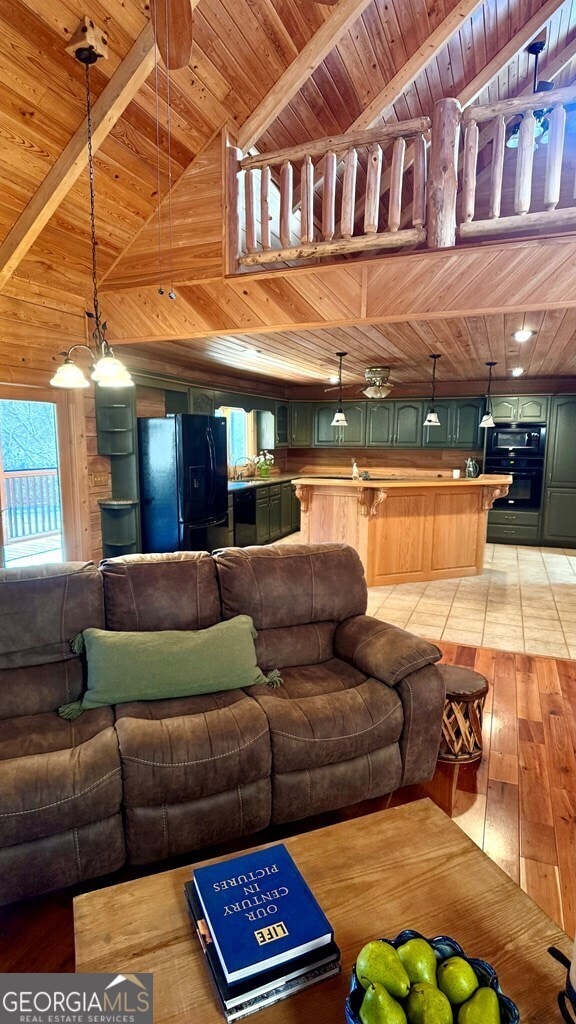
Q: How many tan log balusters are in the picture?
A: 13